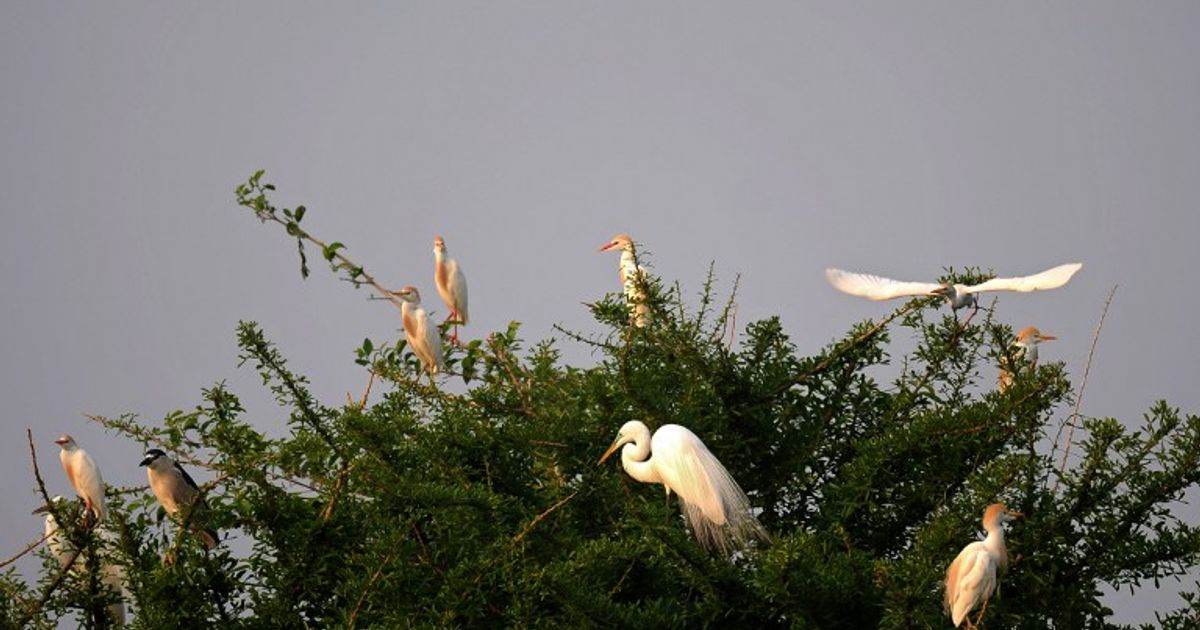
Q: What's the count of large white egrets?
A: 1